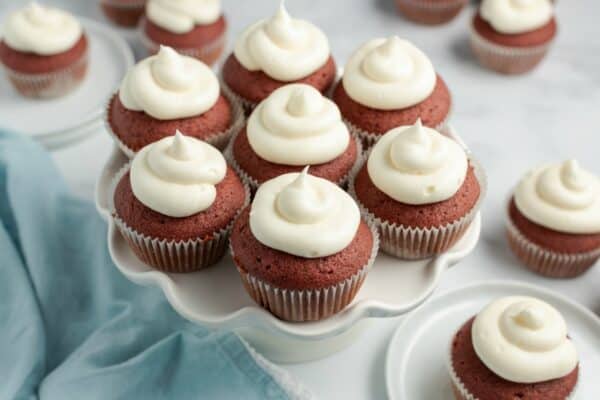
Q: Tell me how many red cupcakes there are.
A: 14